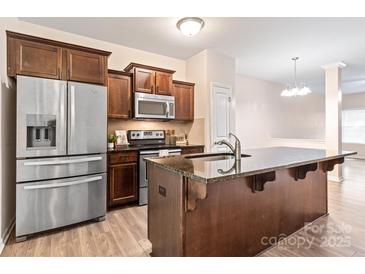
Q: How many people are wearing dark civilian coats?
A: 0